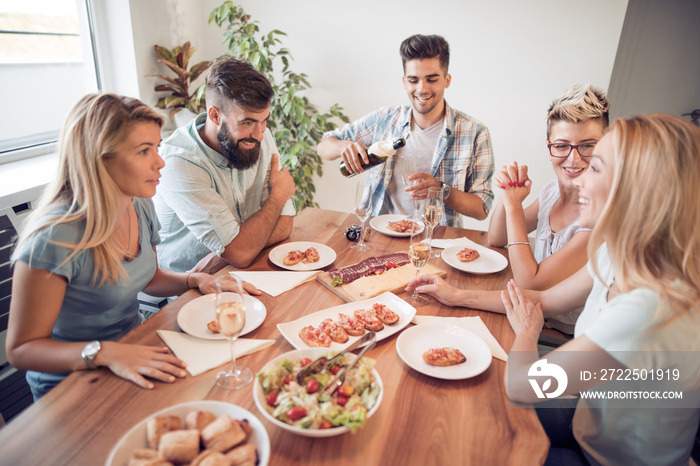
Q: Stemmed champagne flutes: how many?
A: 5